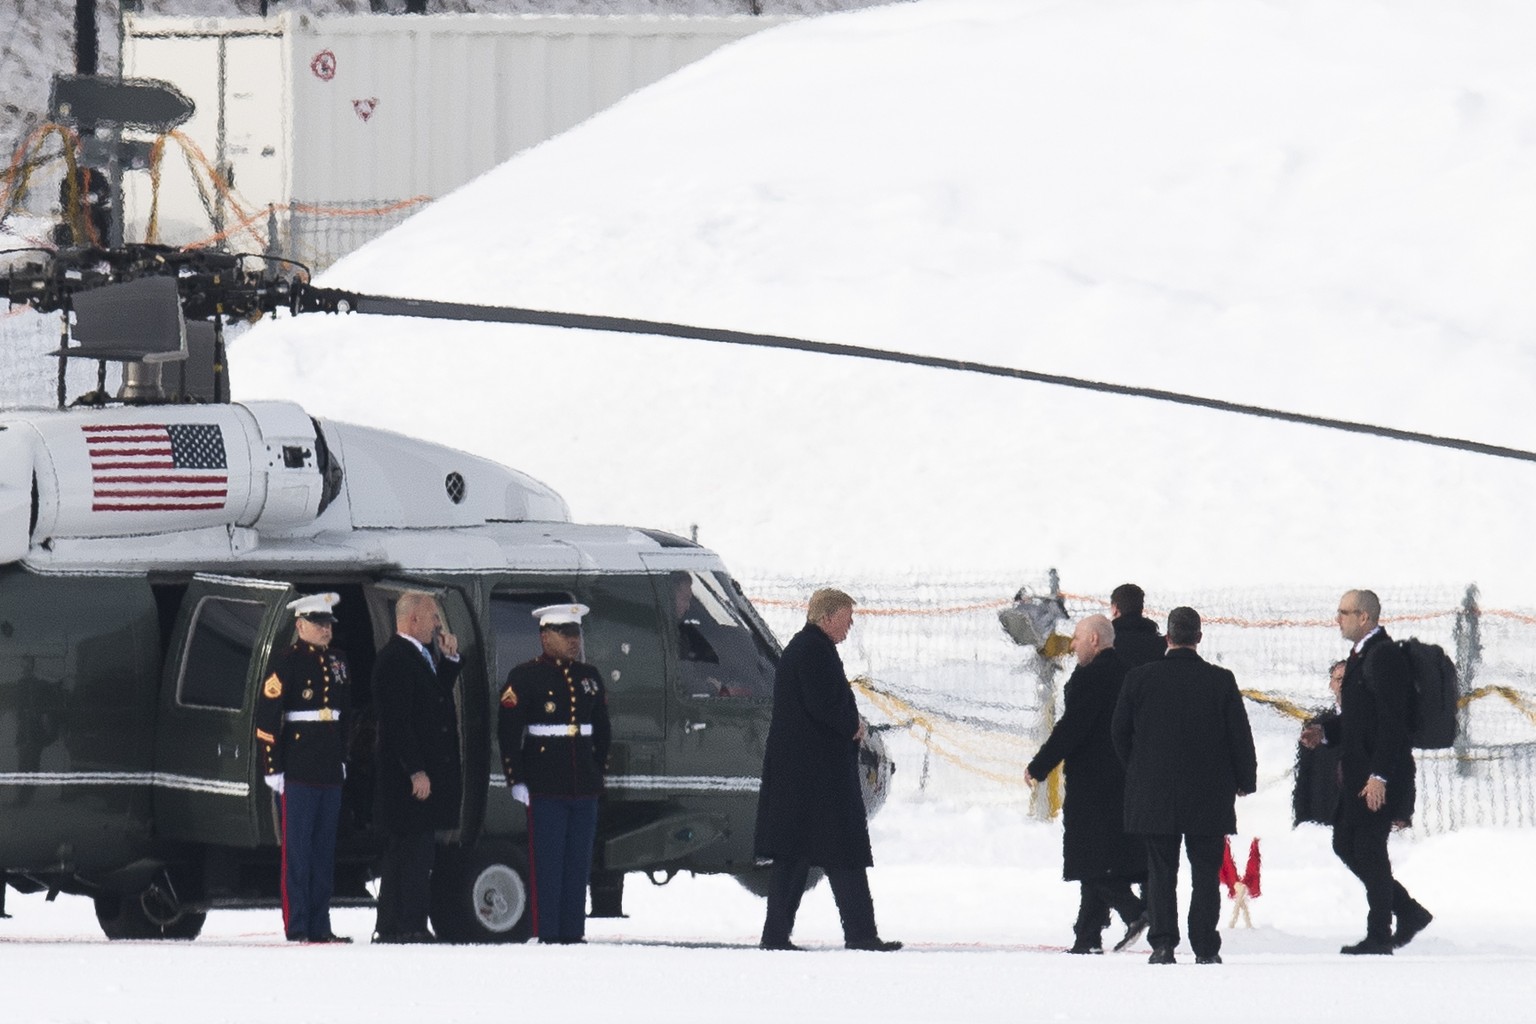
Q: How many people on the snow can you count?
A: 9